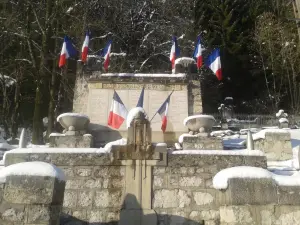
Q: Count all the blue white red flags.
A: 9